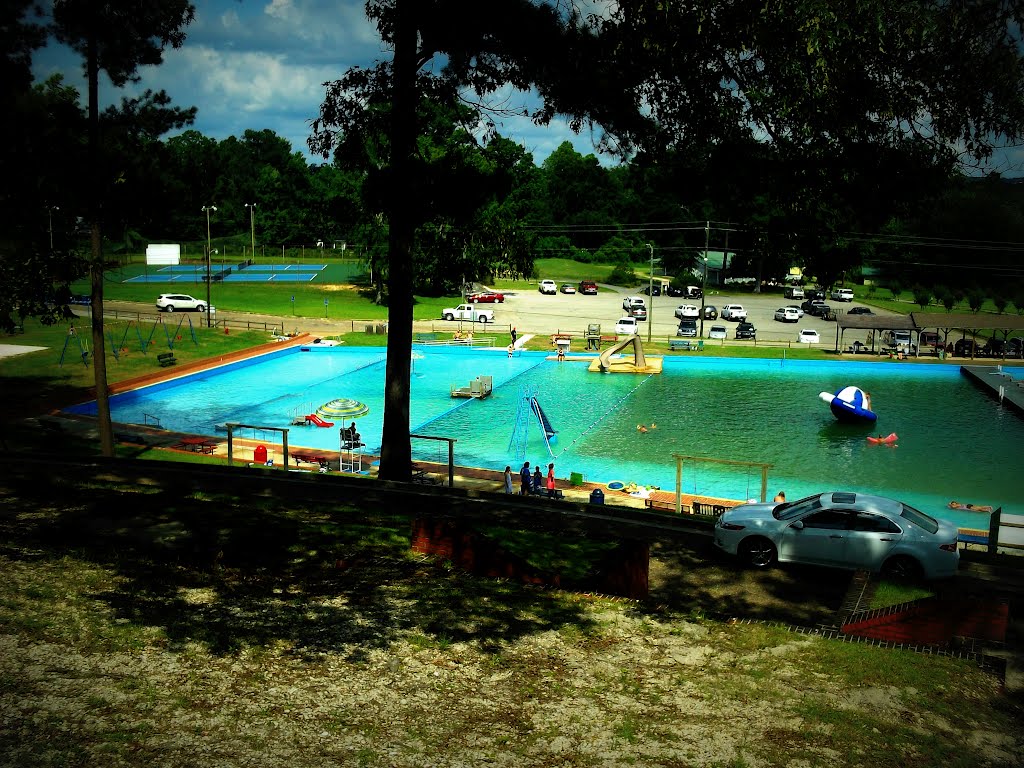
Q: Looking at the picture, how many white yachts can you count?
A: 0